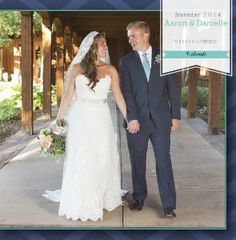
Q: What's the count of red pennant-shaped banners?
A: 0